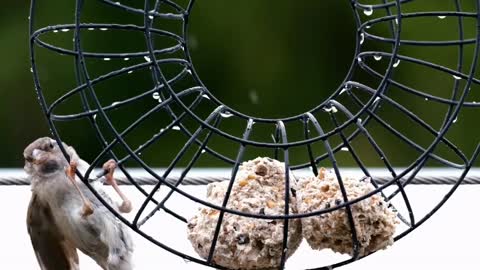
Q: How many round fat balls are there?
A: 2